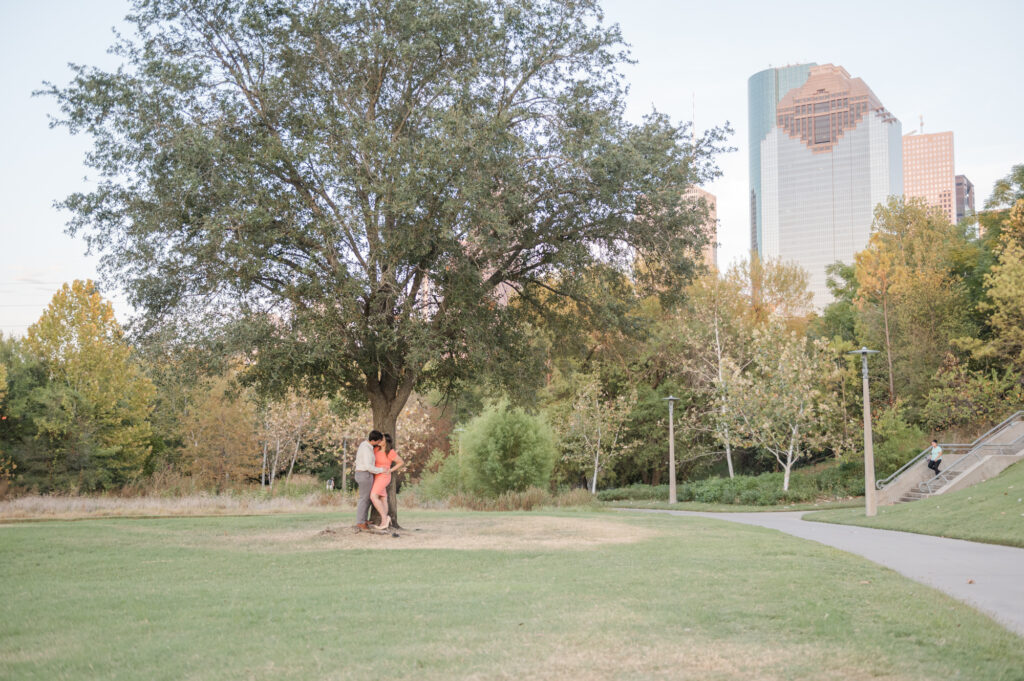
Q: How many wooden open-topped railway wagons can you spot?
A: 0